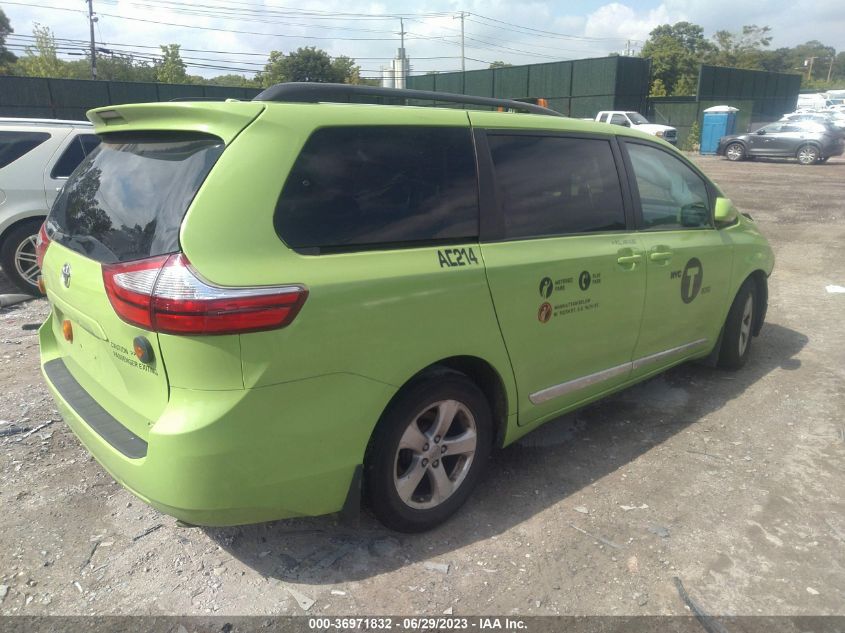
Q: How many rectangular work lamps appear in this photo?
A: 0